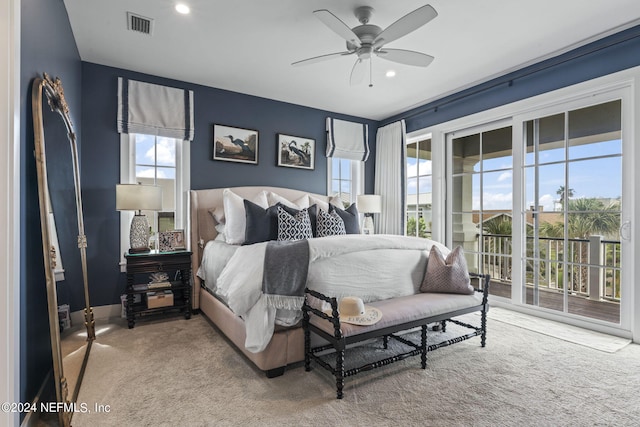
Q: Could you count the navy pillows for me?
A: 3